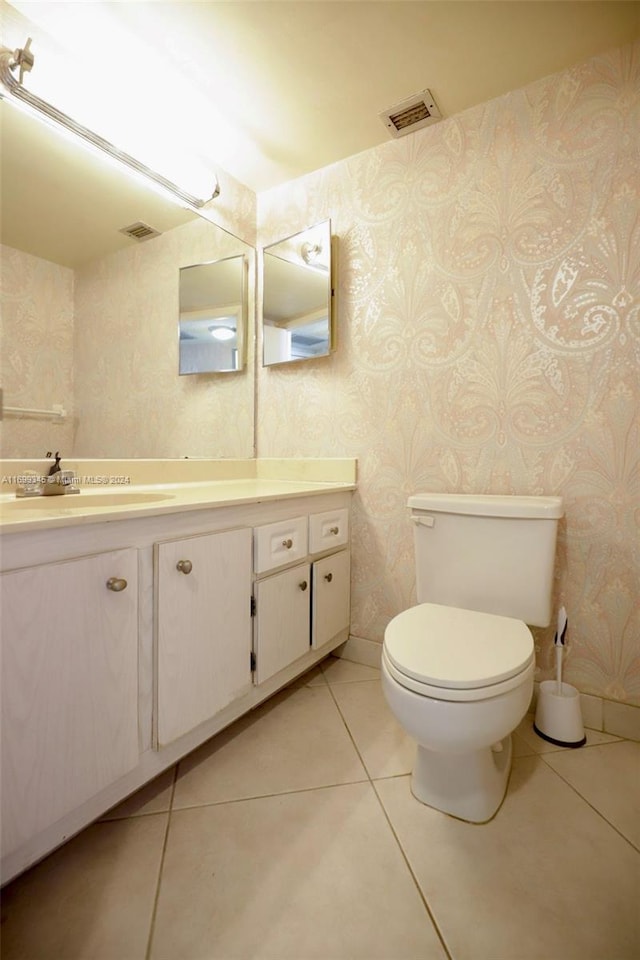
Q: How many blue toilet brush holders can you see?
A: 0